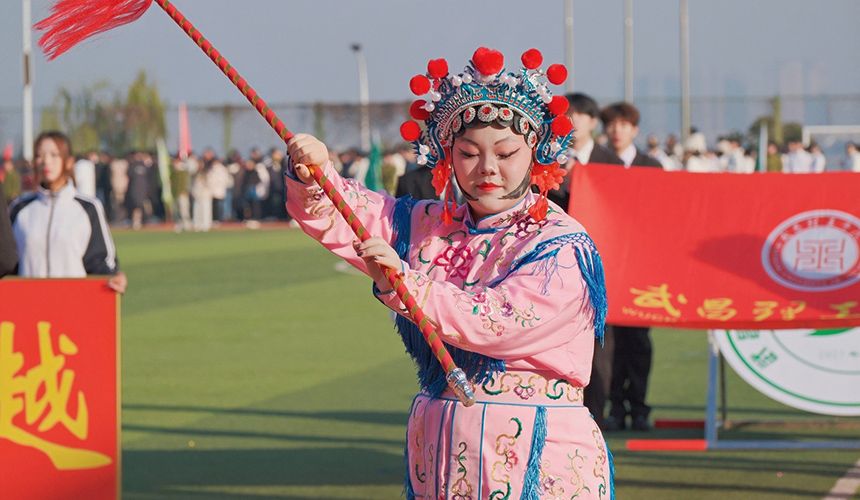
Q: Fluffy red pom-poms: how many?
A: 9